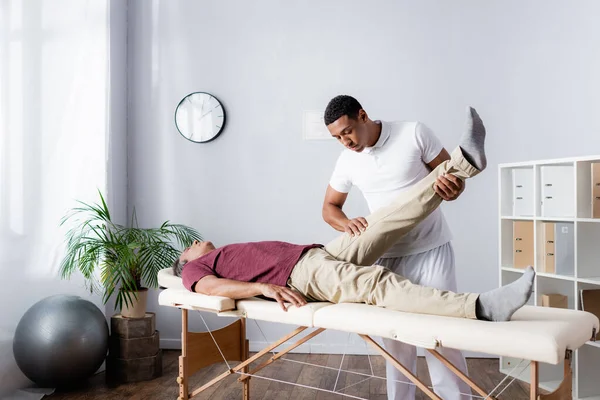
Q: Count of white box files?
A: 2